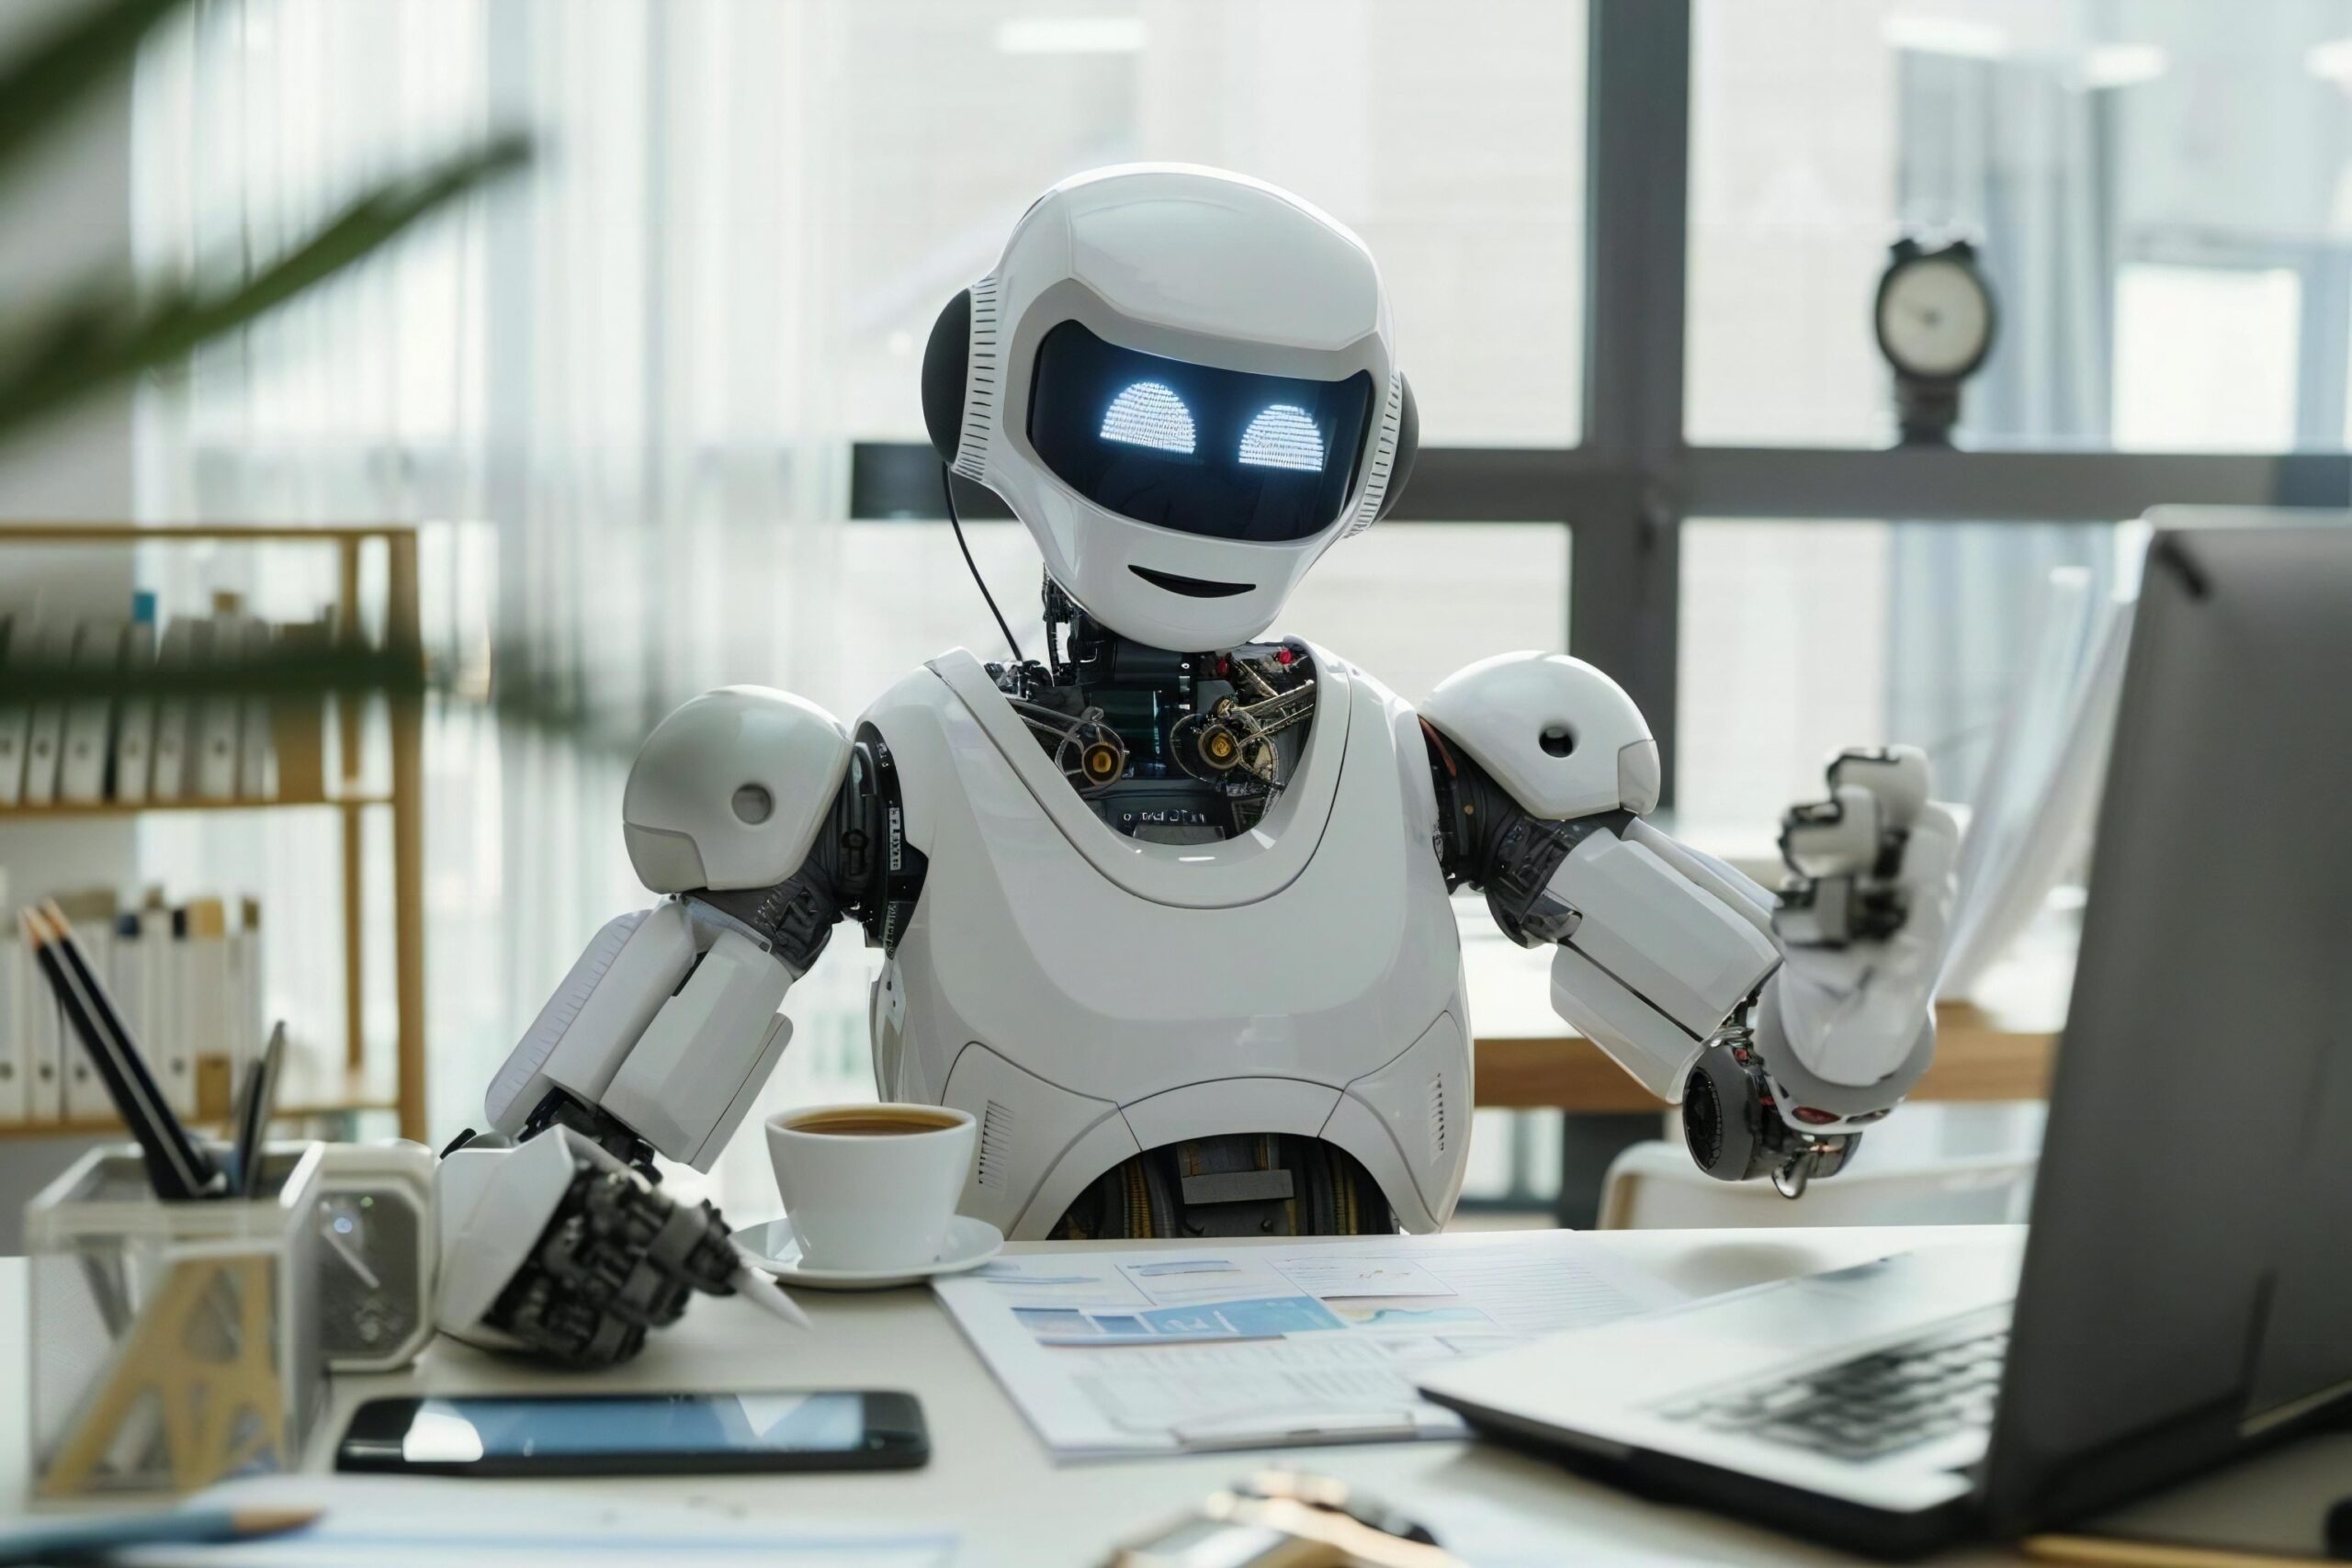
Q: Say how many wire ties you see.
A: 0